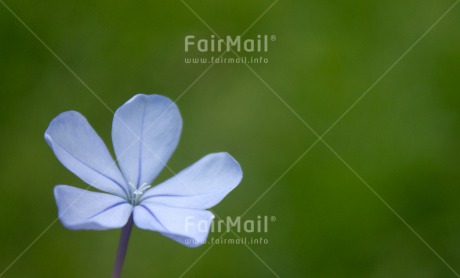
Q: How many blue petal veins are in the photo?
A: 5